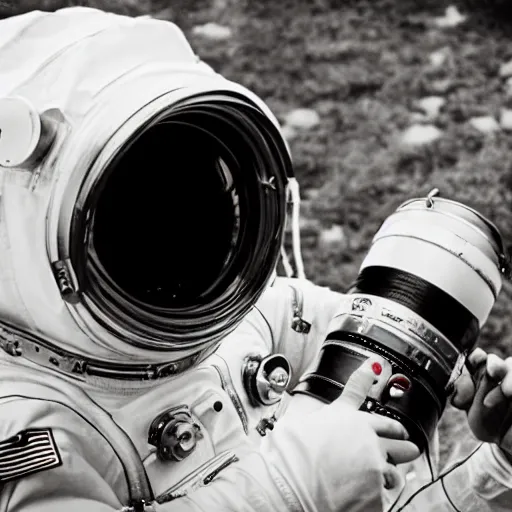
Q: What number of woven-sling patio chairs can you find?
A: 0